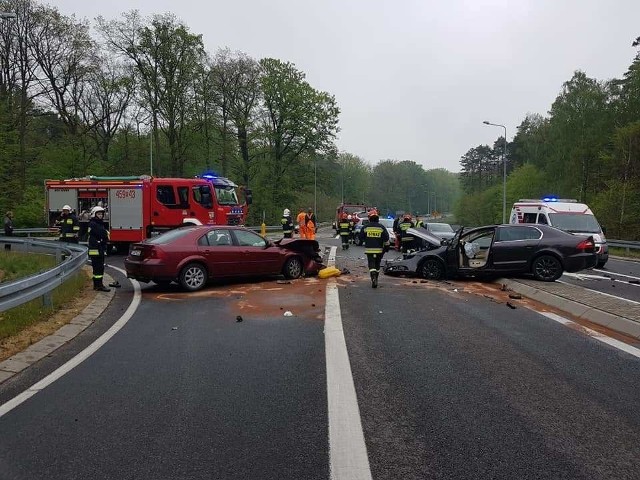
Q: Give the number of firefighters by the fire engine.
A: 2